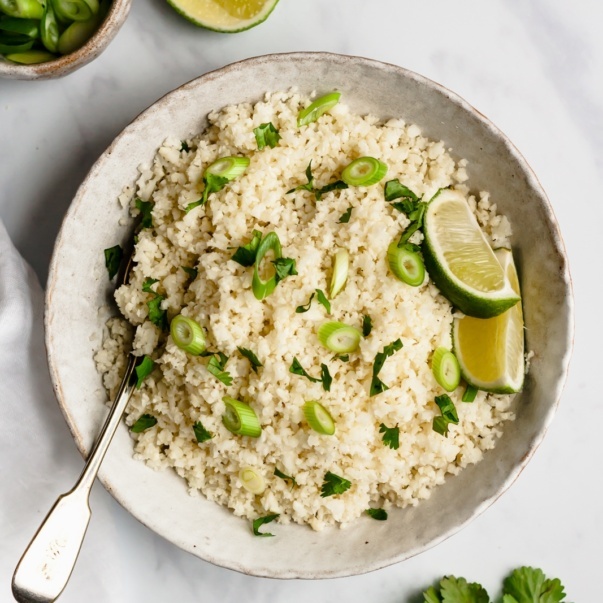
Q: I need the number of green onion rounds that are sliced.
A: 12